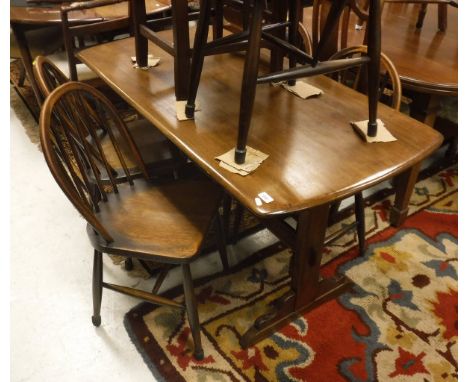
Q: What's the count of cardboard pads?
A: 5